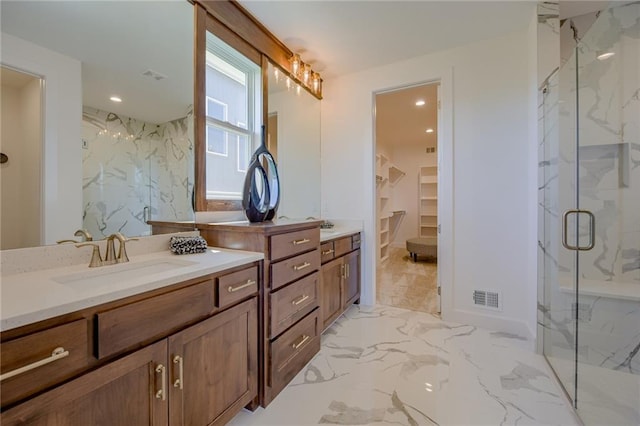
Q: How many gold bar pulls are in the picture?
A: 12